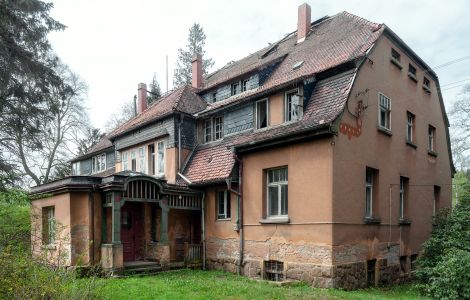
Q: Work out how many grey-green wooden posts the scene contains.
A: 2